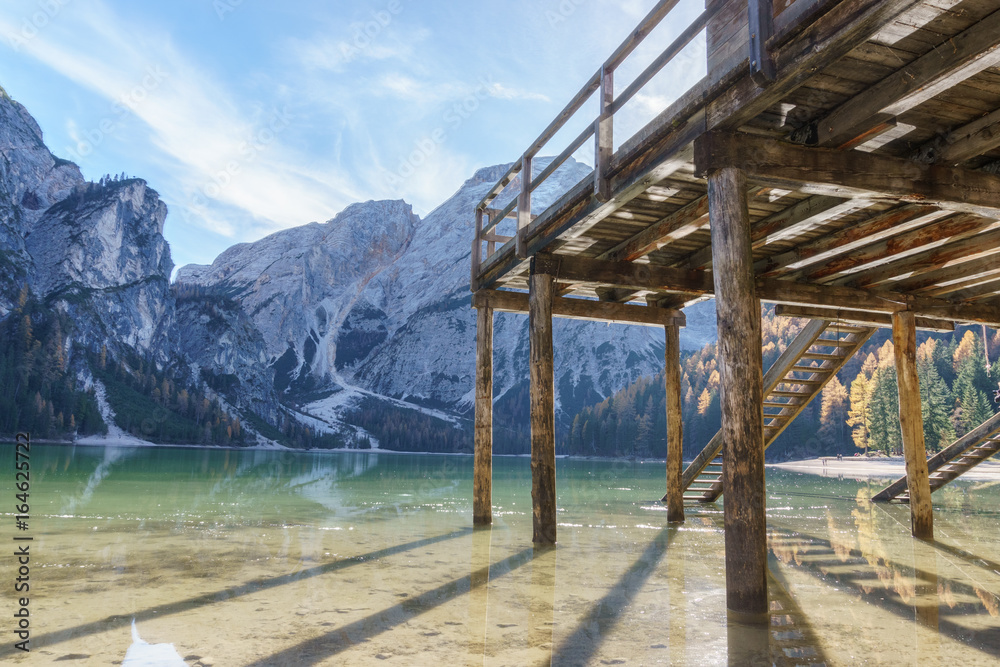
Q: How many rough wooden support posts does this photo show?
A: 5